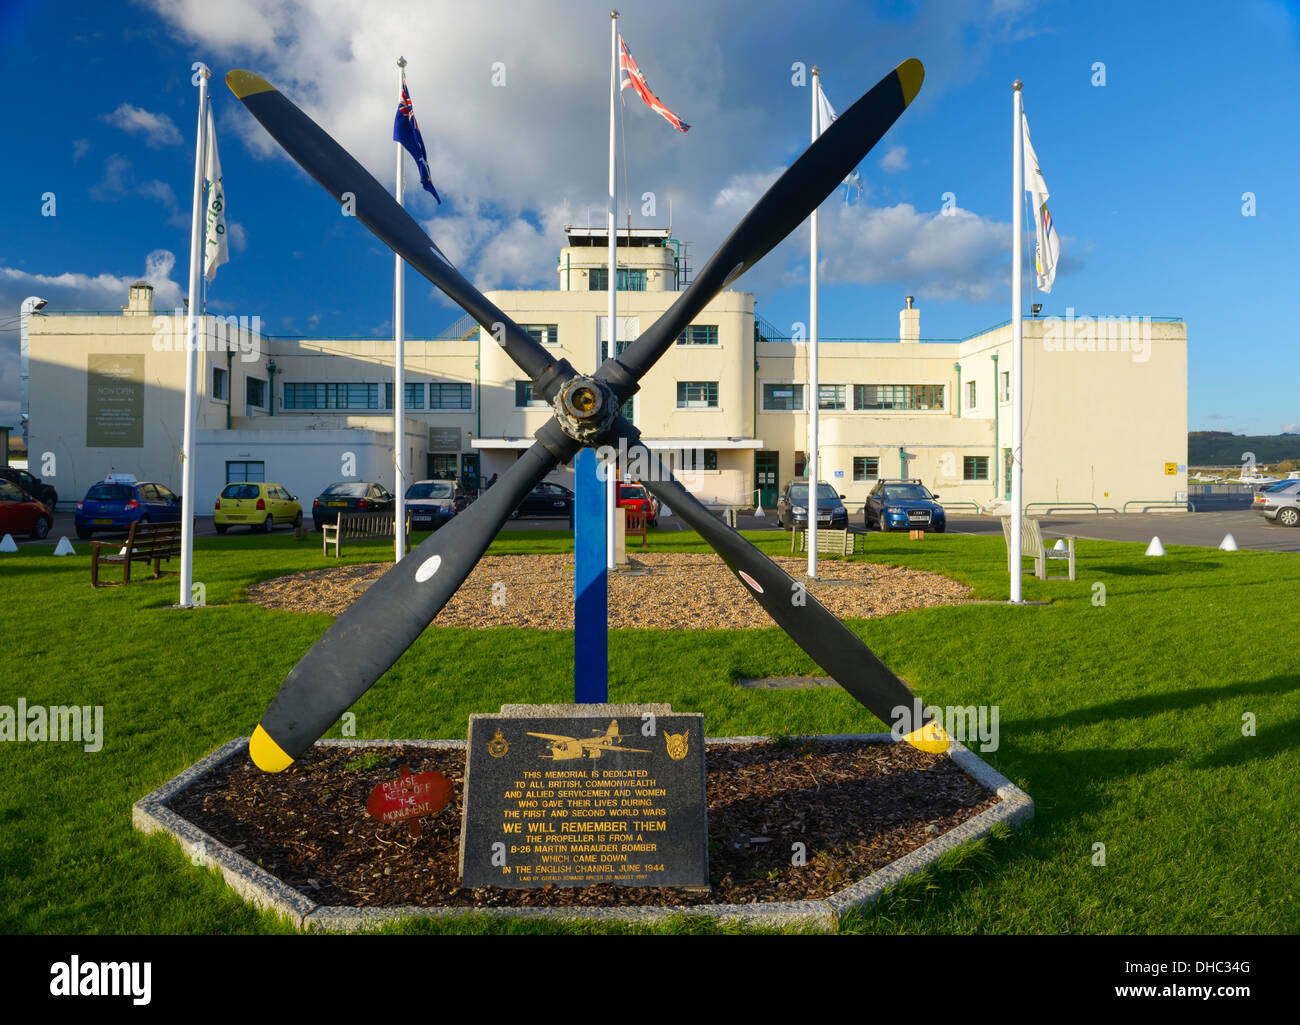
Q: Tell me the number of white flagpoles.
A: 5